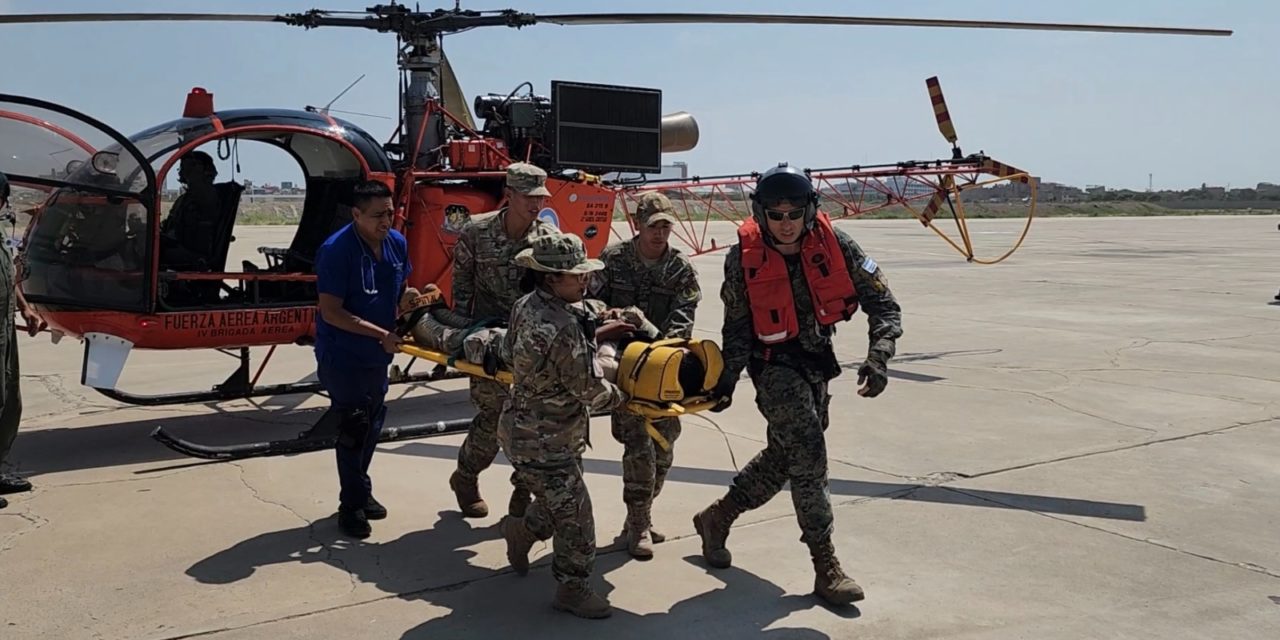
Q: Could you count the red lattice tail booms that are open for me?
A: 1